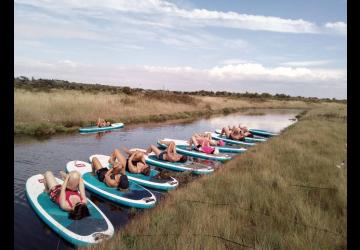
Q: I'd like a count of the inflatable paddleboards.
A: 10